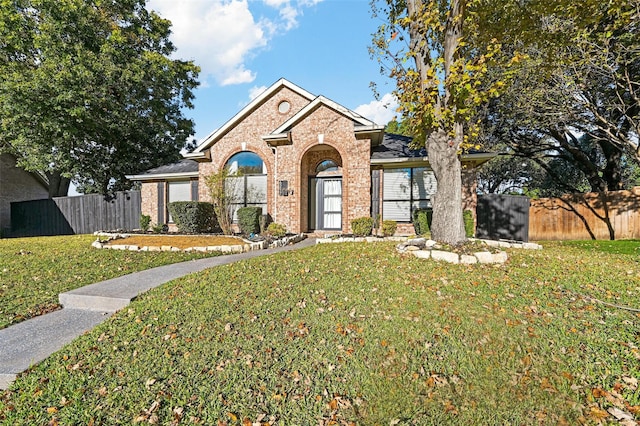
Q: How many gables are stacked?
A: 2